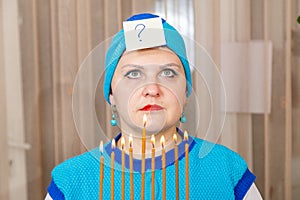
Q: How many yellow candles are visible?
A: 9